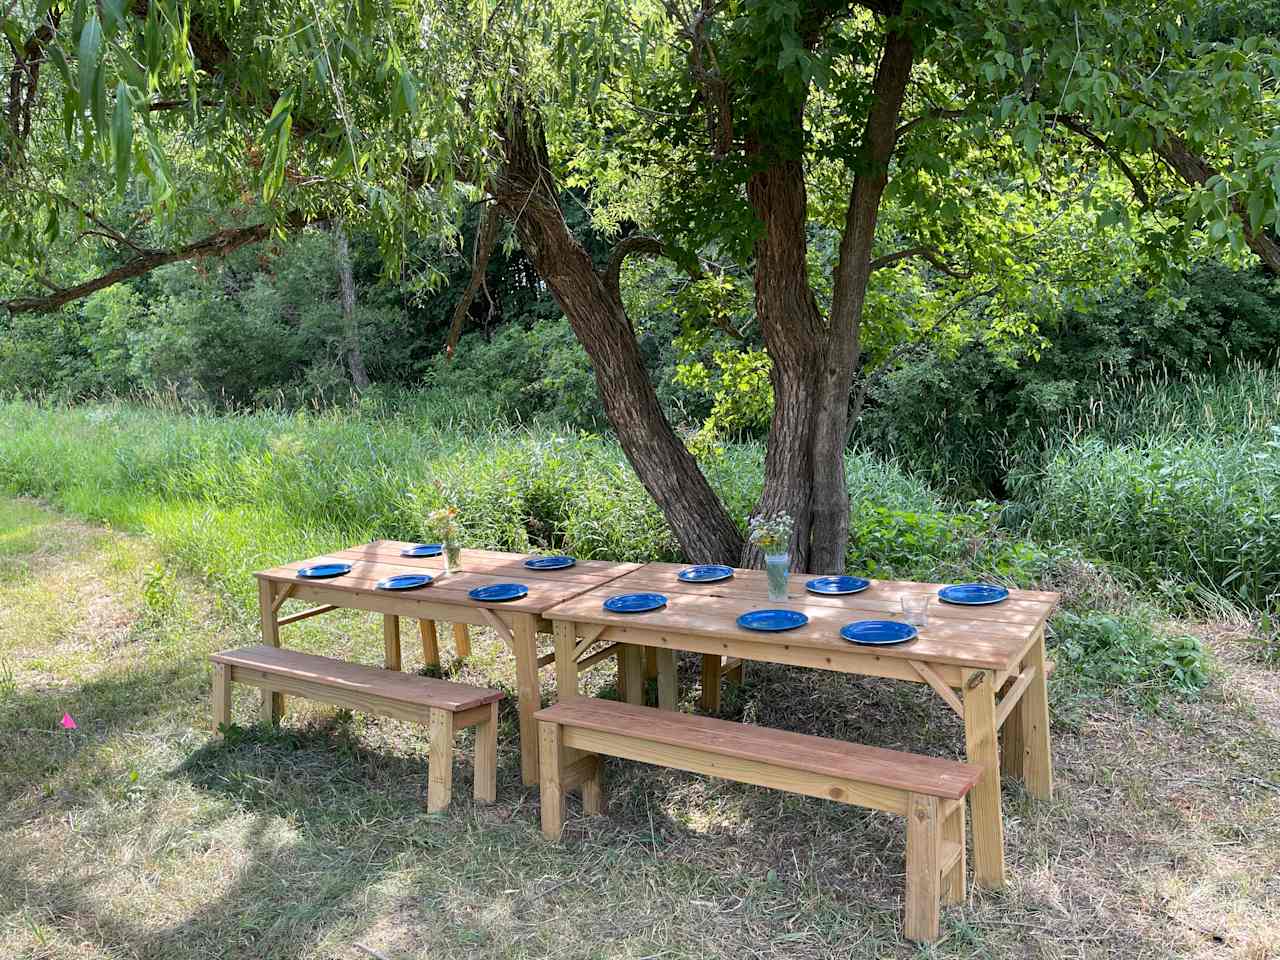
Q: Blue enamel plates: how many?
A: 11